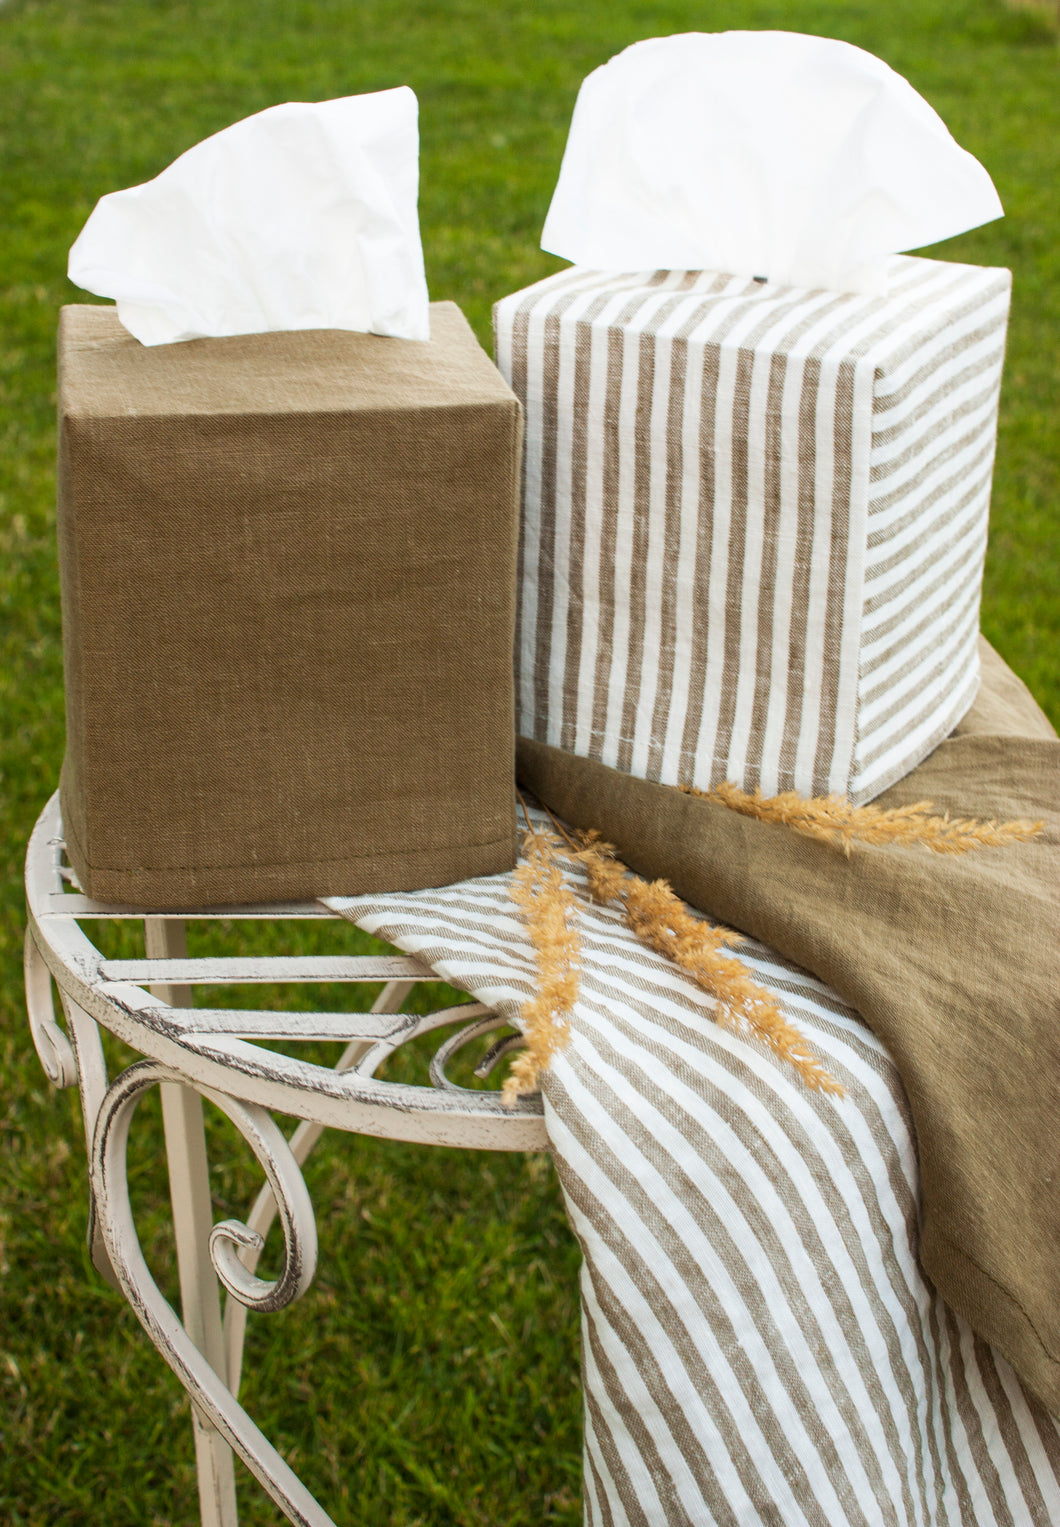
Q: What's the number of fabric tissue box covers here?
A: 2